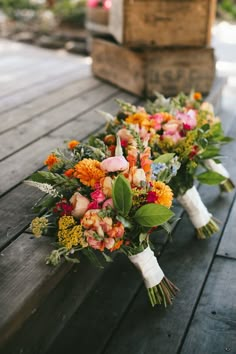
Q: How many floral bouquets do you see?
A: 3